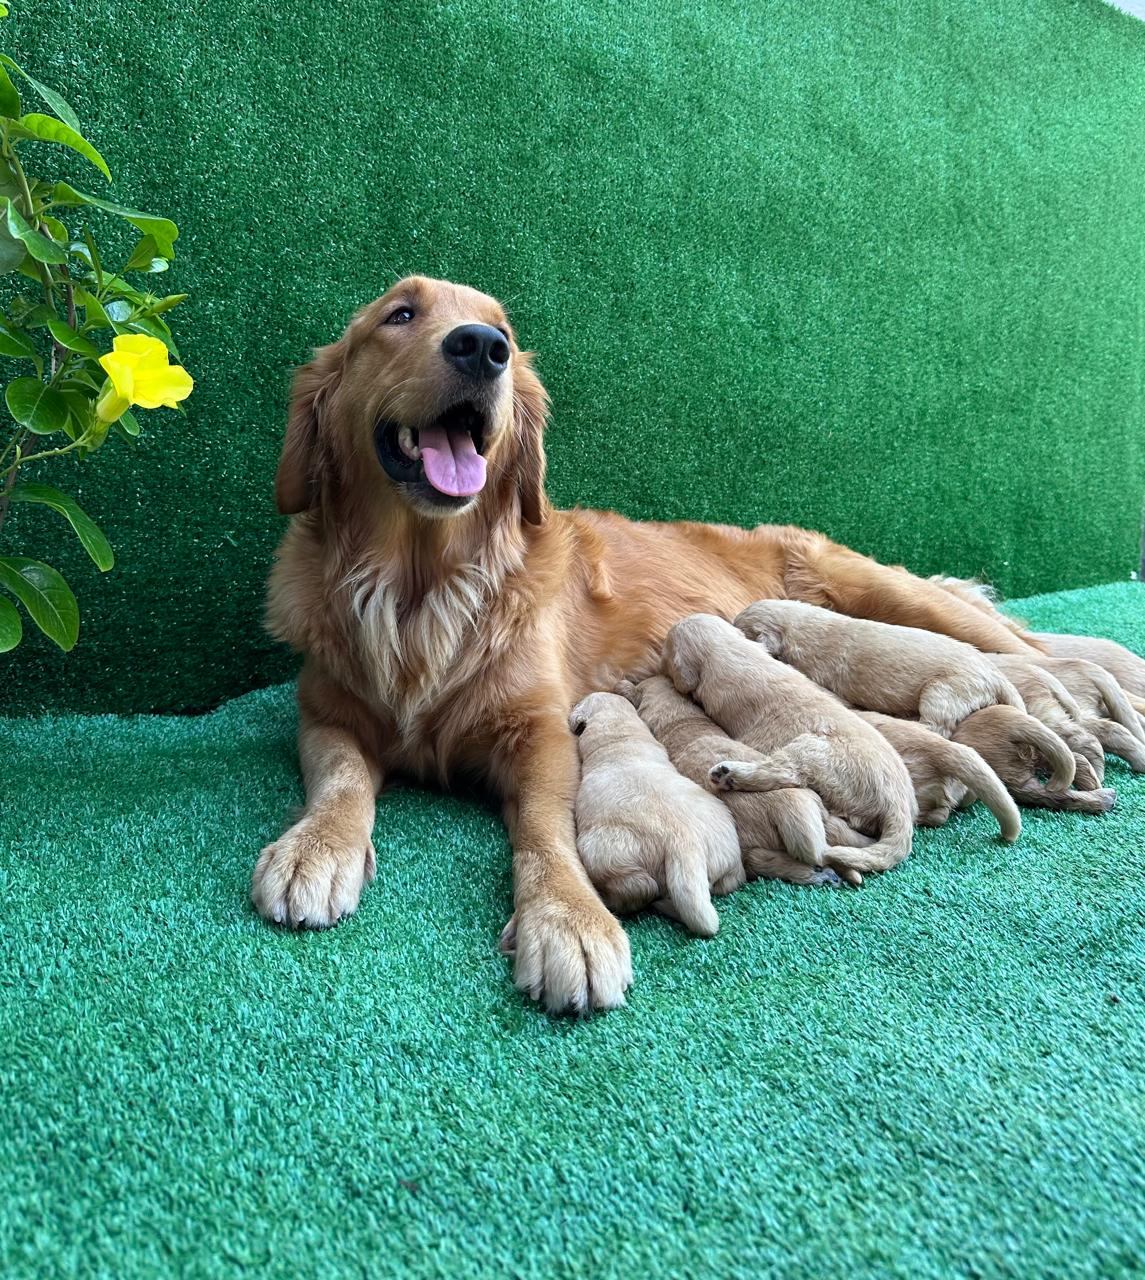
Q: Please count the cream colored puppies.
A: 9